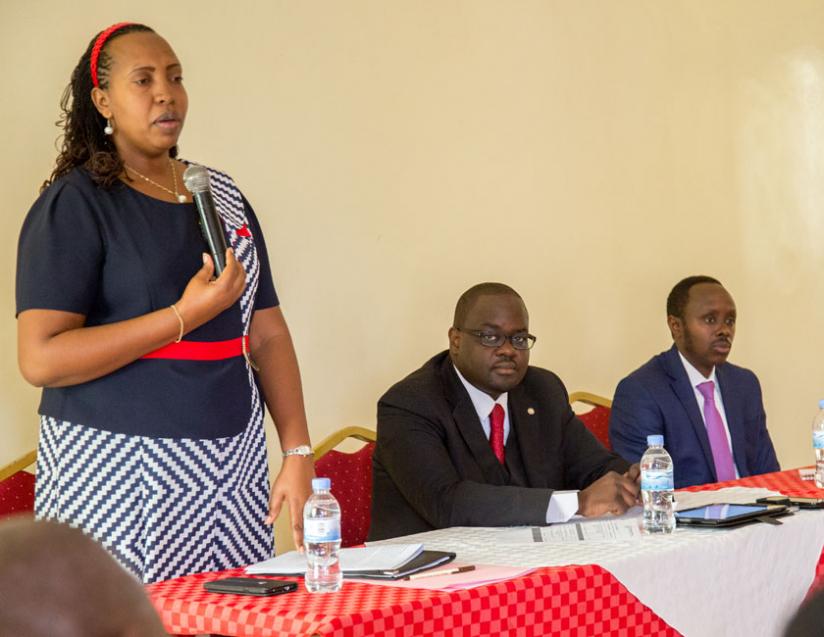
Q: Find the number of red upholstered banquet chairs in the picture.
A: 3